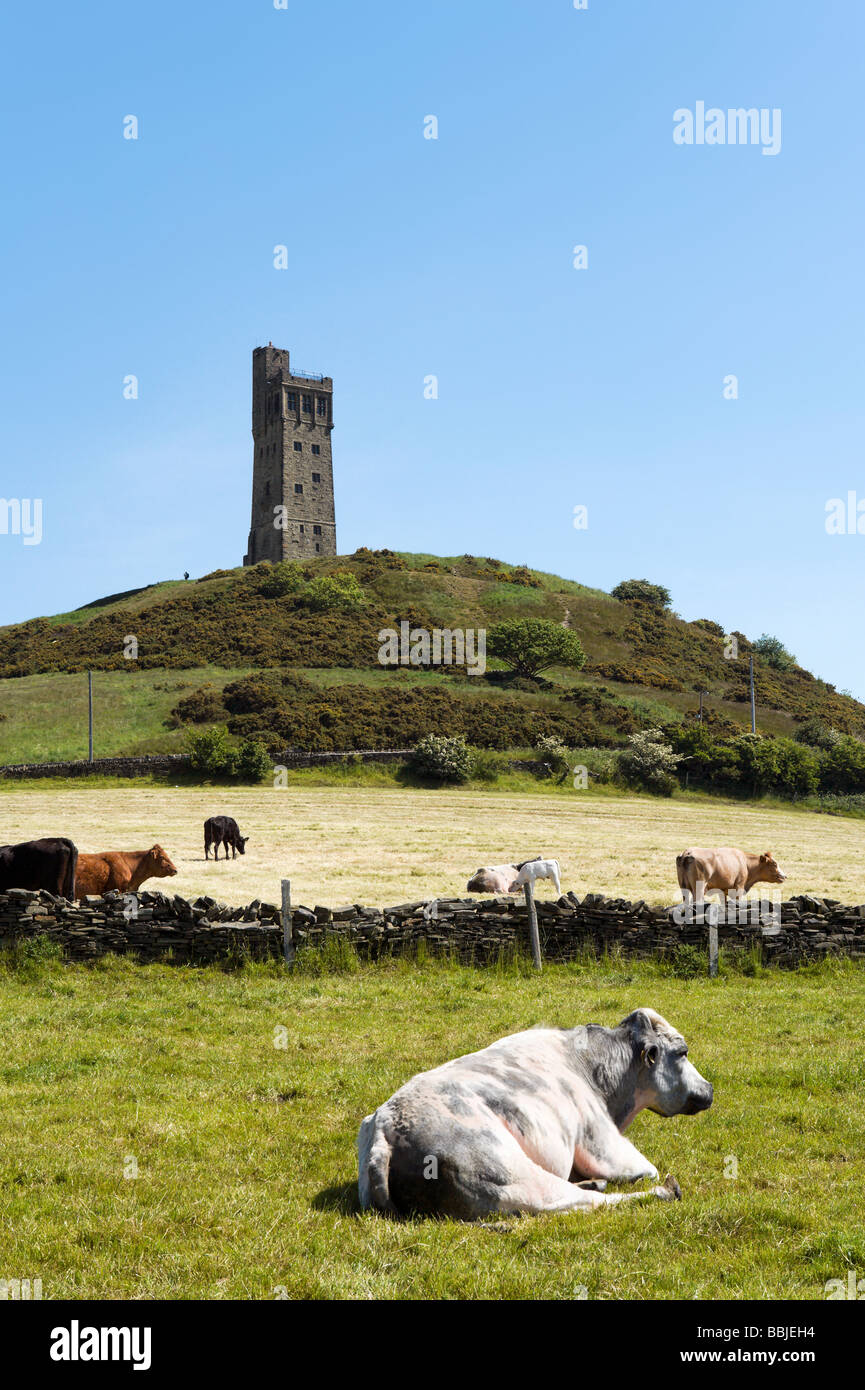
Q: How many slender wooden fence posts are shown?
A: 3